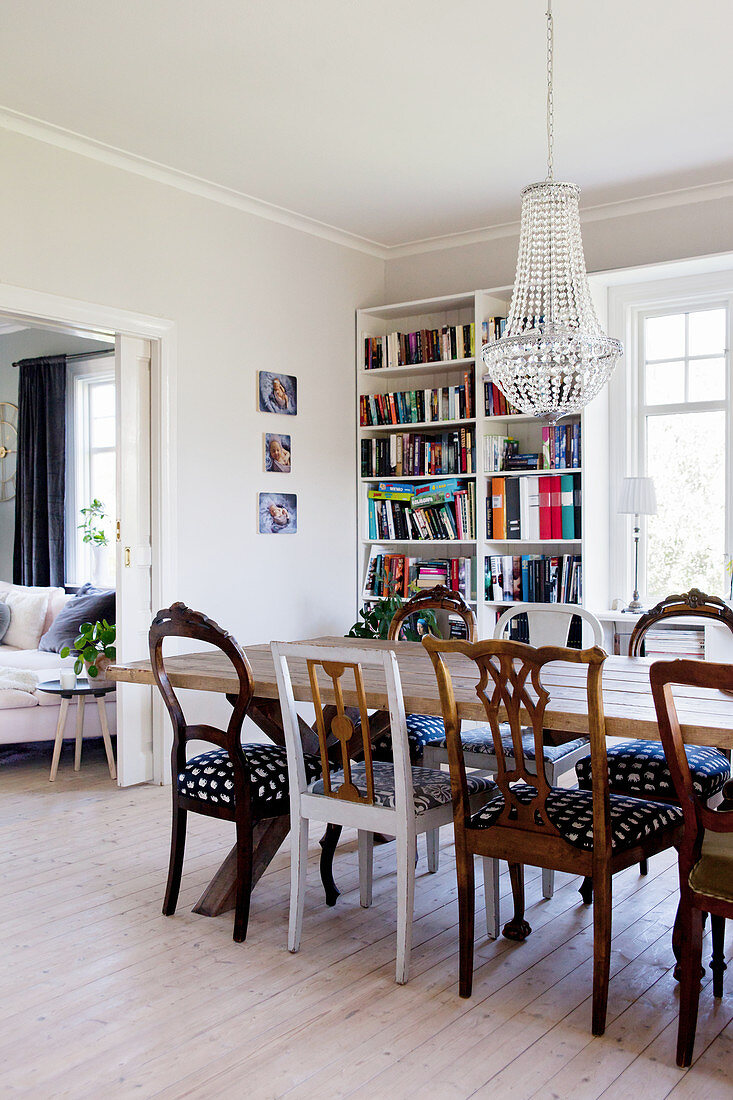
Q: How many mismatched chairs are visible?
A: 7